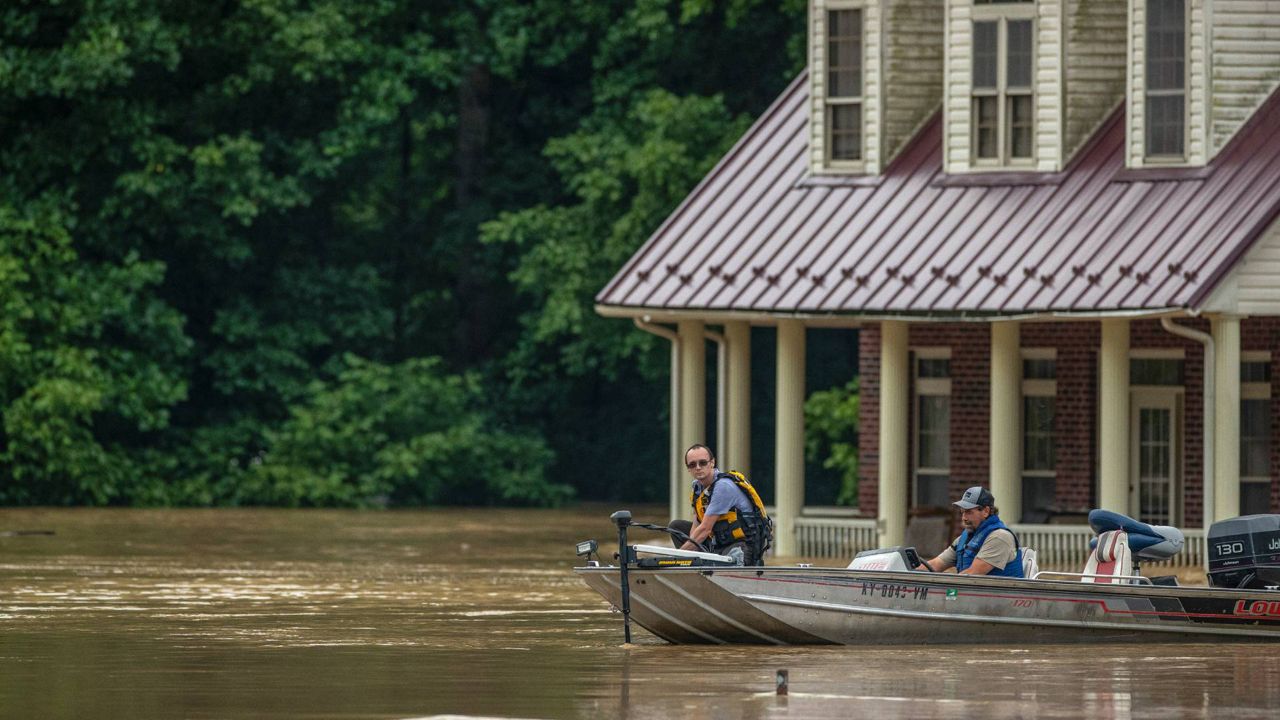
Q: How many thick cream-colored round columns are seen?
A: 7